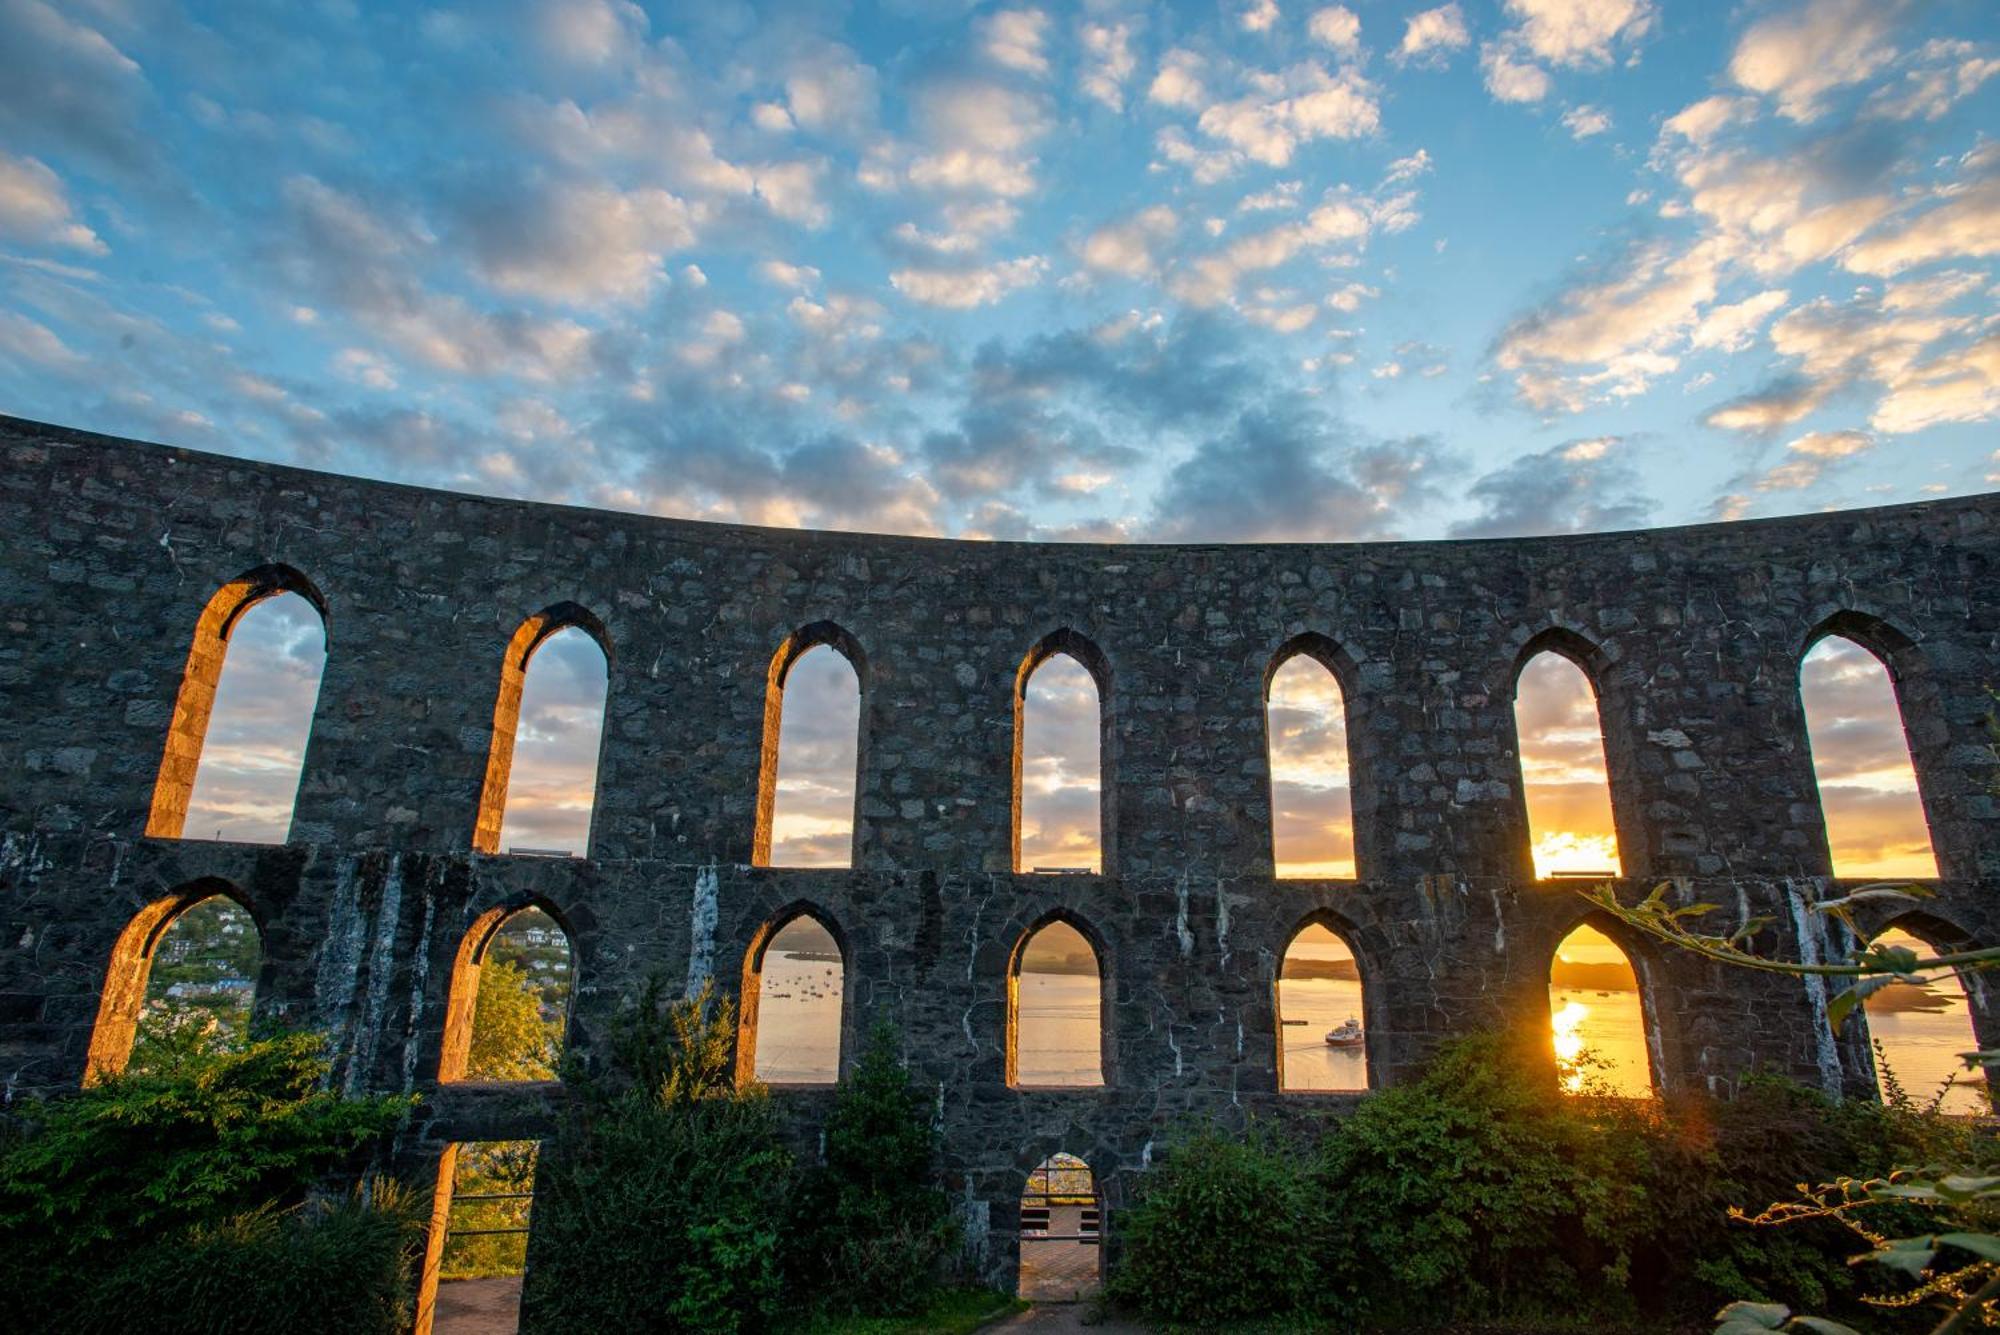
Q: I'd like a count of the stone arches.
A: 15